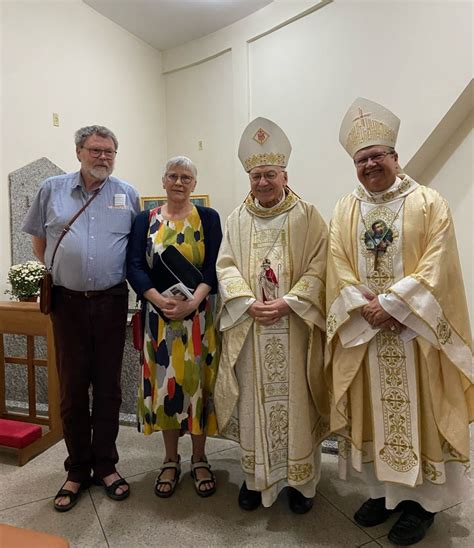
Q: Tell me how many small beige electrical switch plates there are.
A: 2